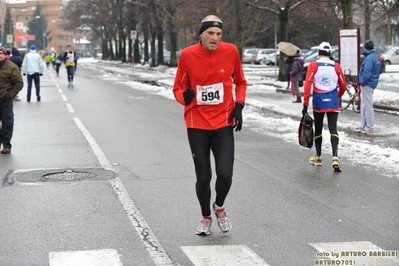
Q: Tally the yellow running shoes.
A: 2